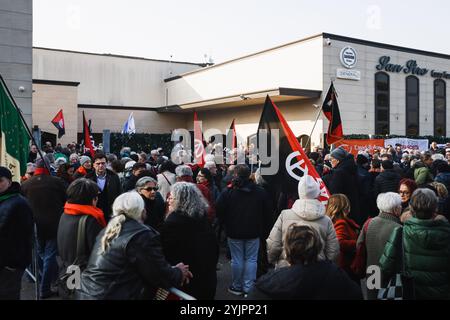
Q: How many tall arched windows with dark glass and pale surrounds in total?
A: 3